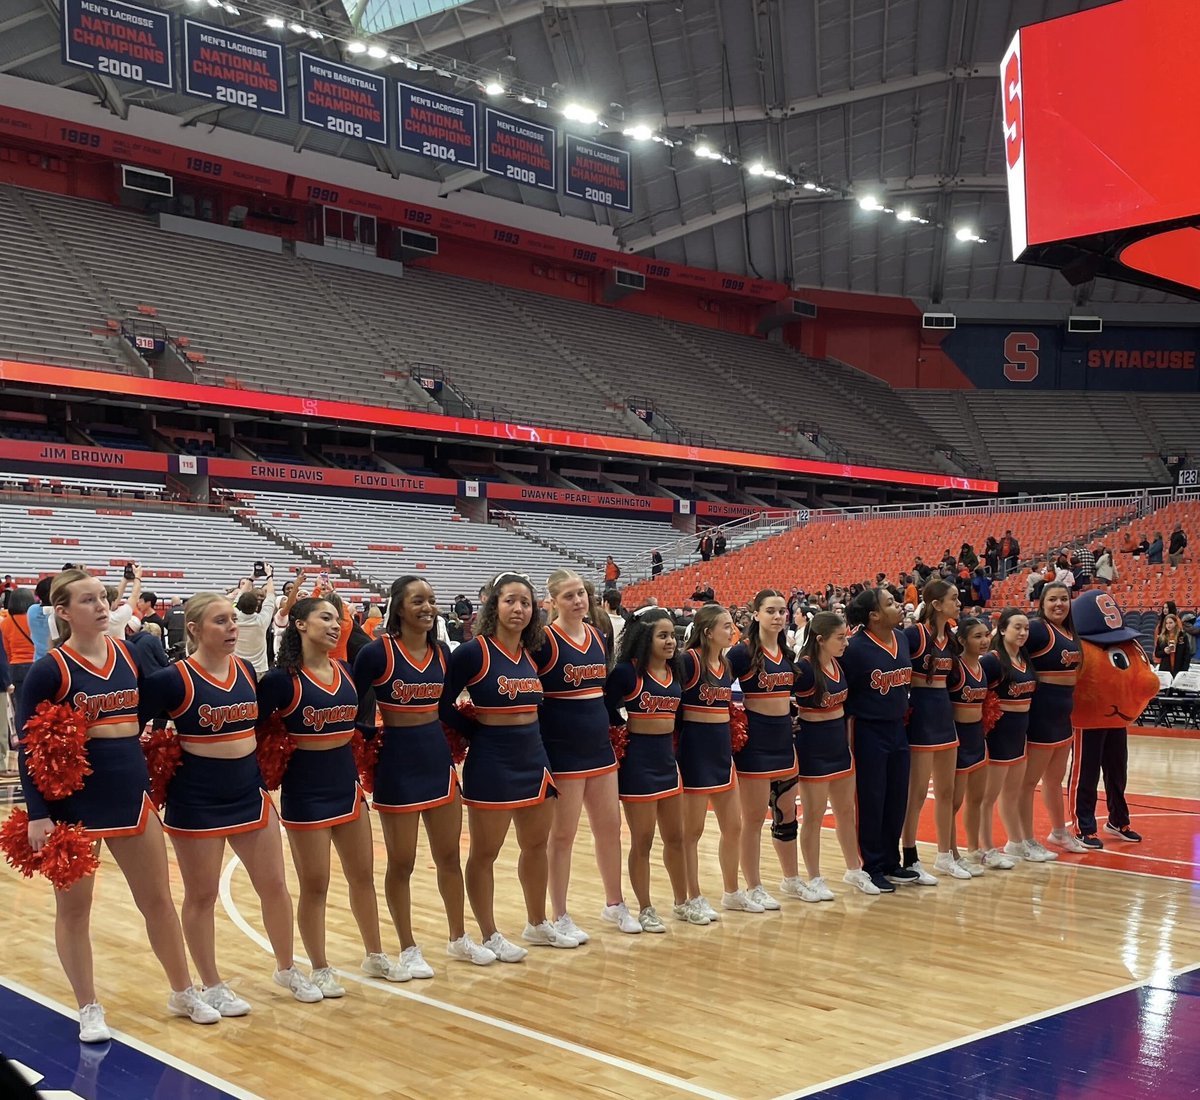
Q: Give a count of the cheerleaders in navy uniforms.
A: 15